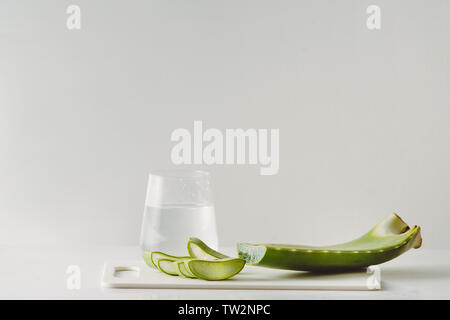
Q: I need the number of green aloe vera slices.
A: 5